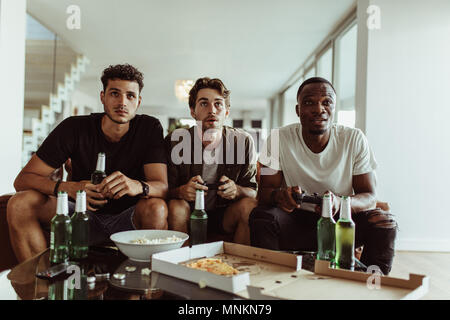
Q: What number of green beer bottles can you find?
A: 6